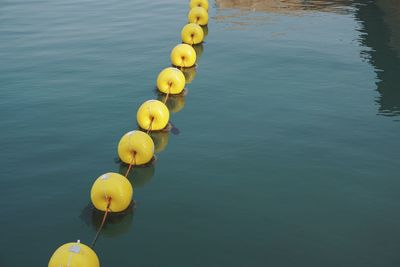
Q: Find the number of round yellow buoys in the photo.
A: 9